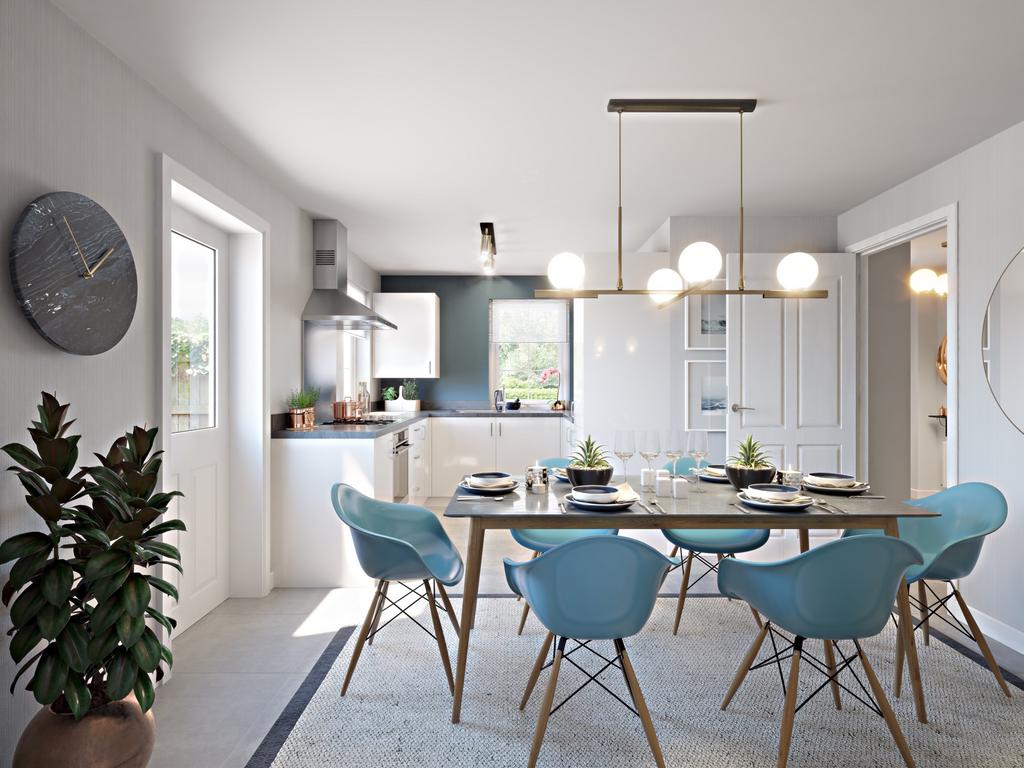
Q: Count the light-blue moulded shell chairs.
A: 6